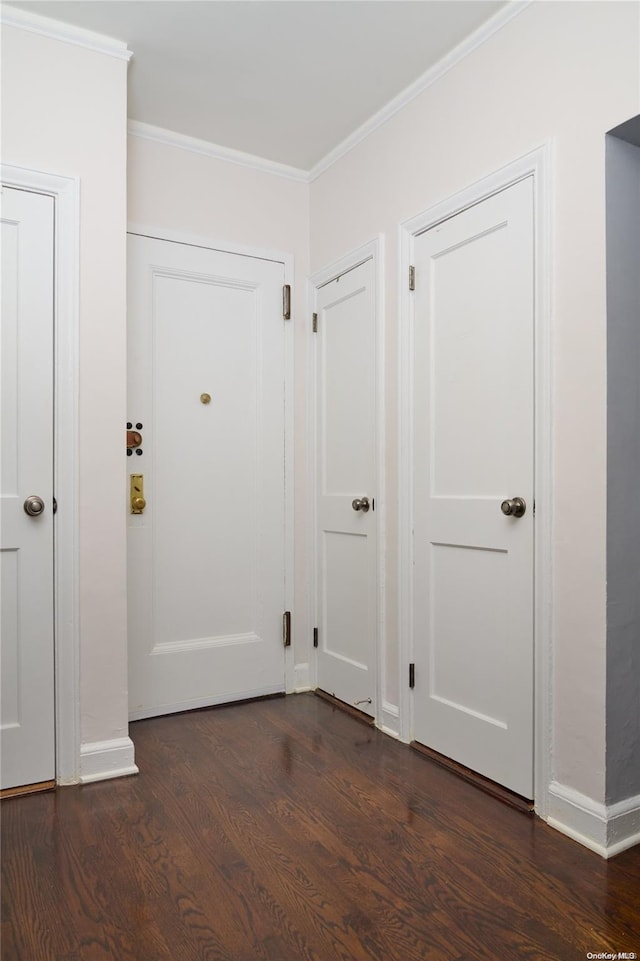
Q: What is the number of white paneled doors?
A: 4